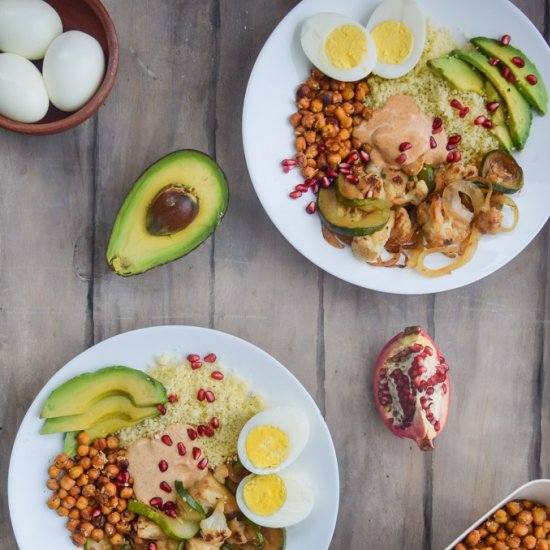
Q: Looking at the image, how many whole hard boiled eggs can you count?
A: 3